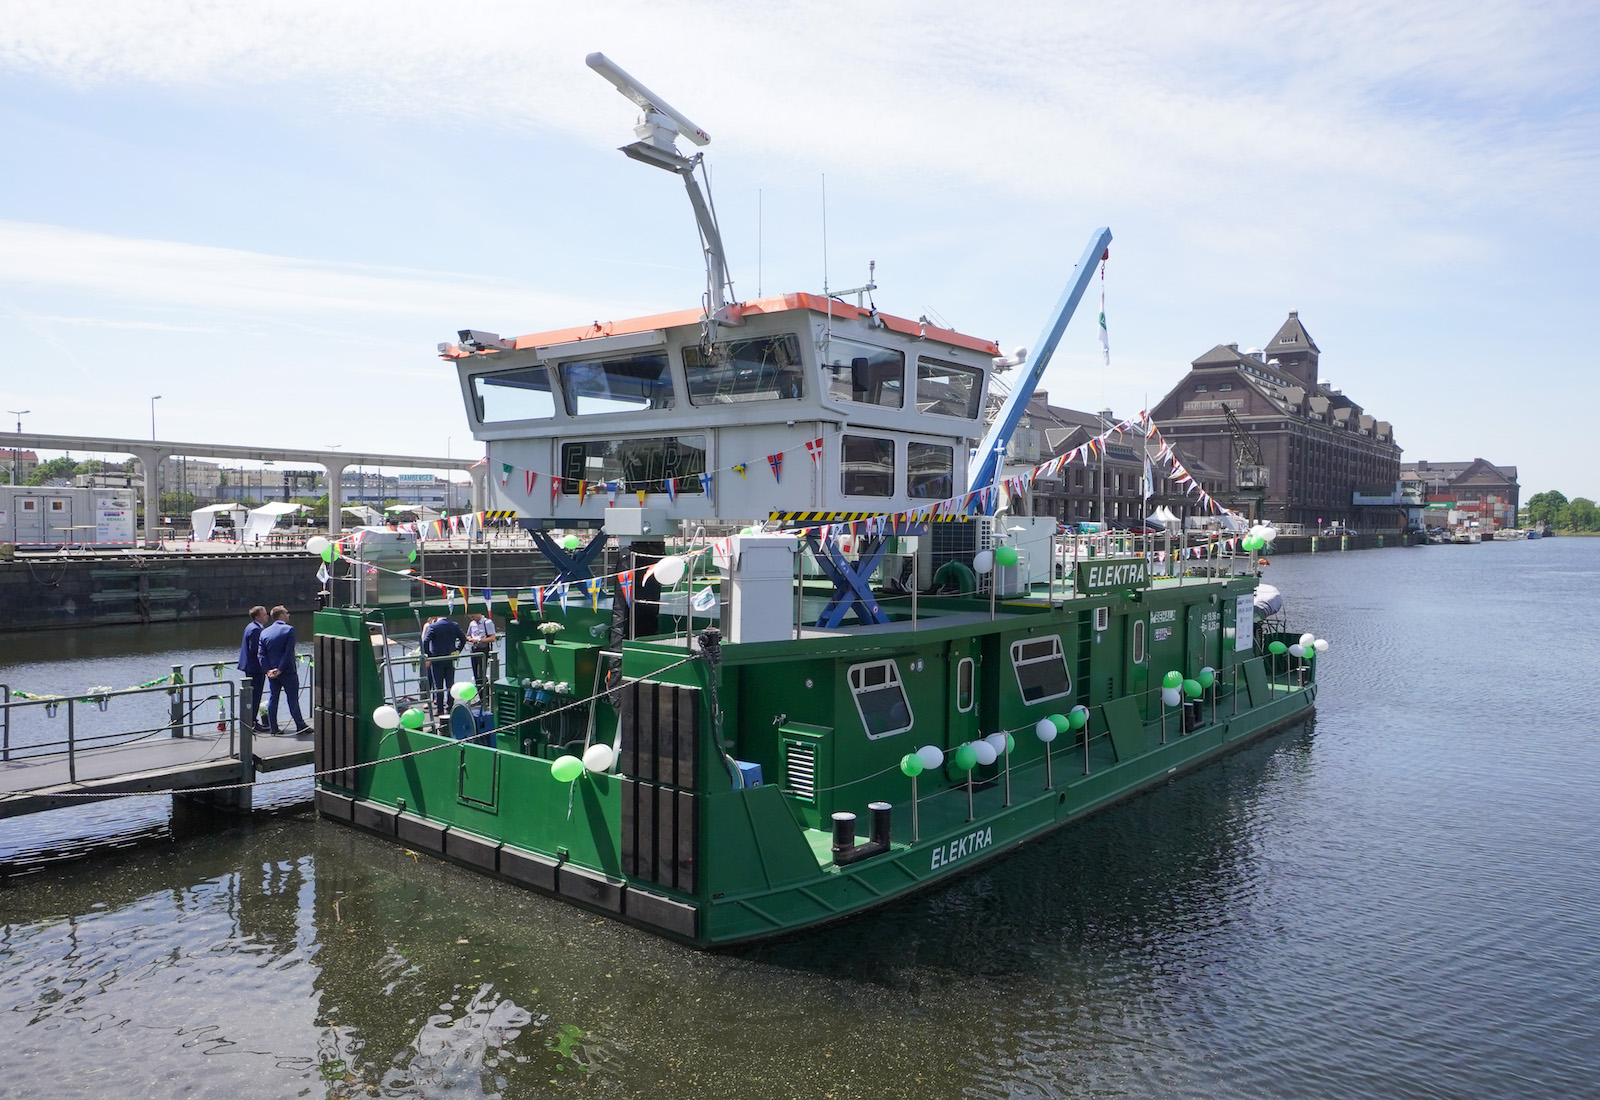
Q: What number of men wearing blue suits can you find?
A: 3